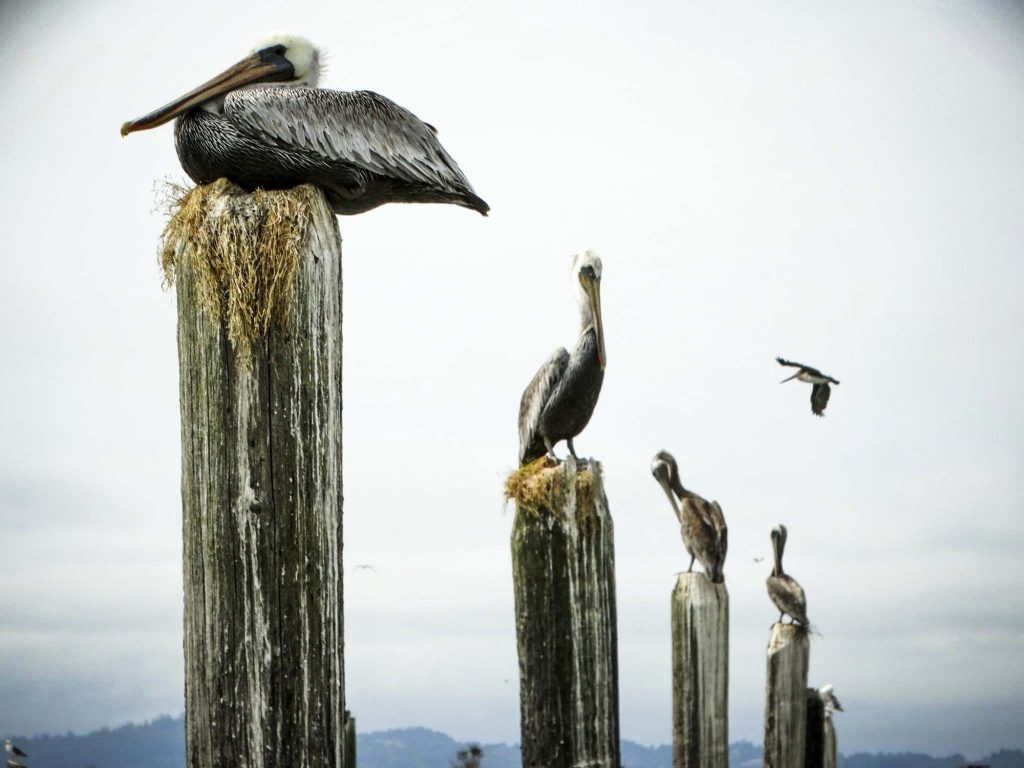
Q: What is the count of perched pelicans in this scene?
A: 4